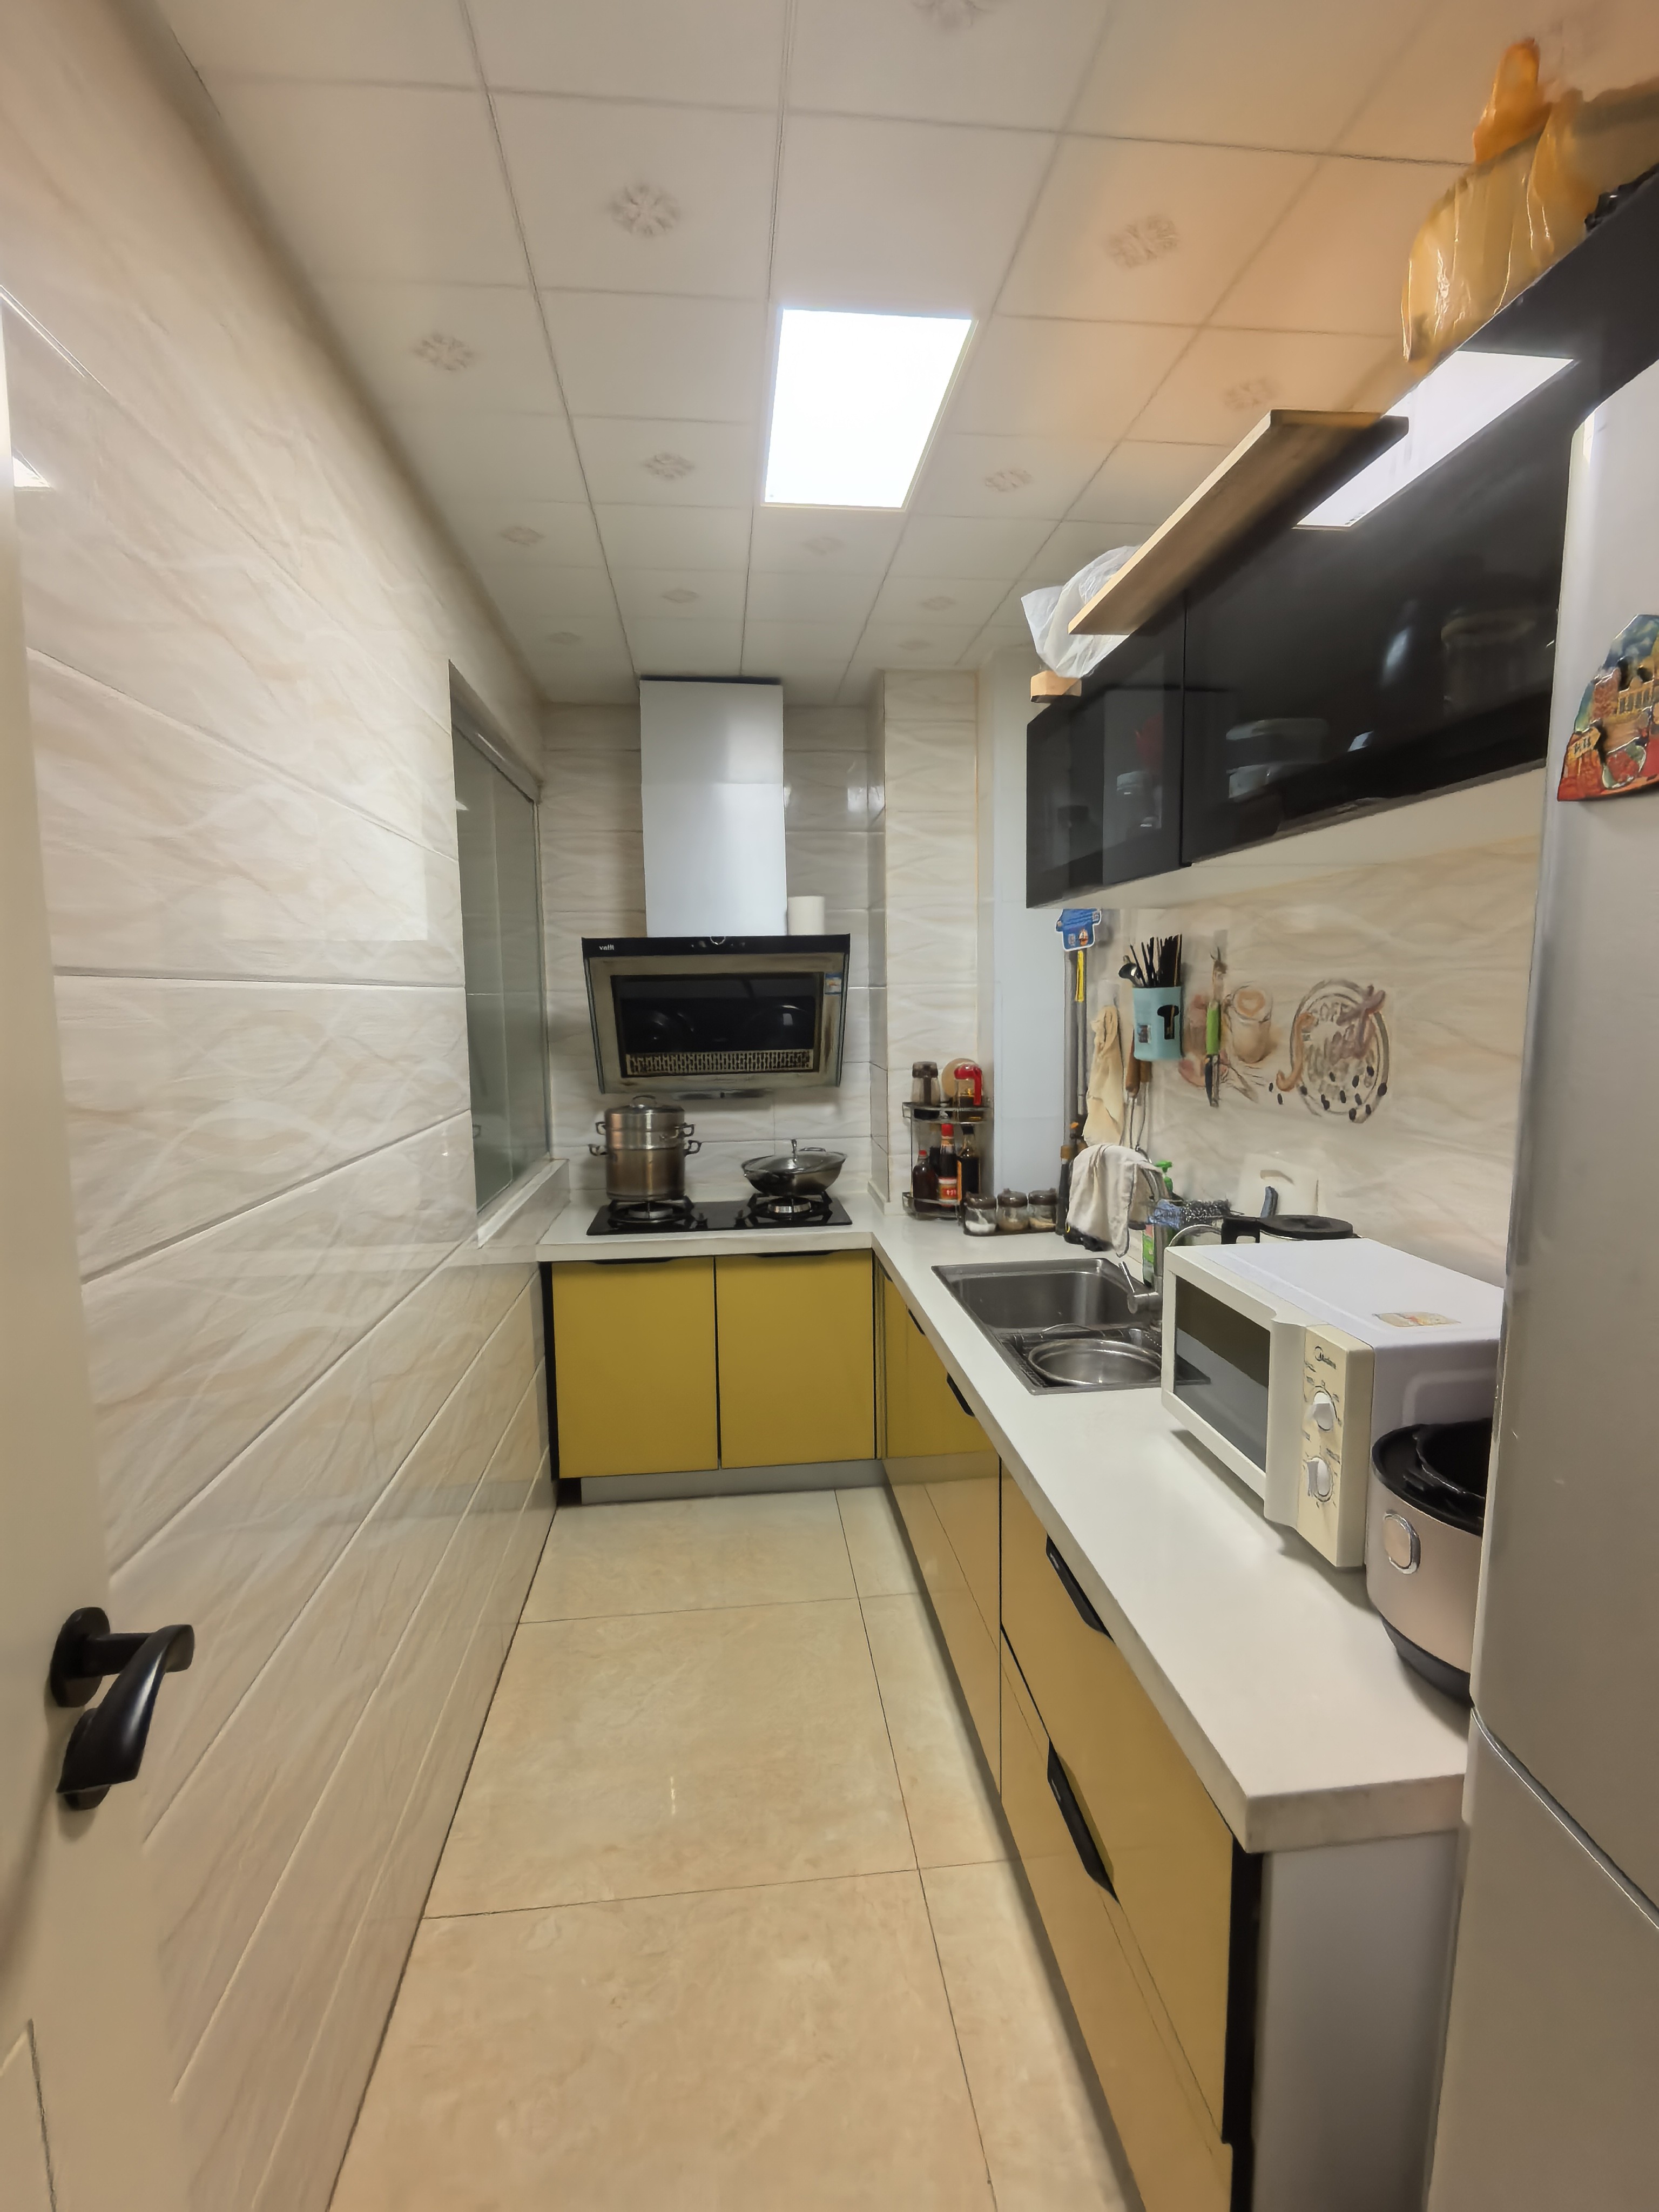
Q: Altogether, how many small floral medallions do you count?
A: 13